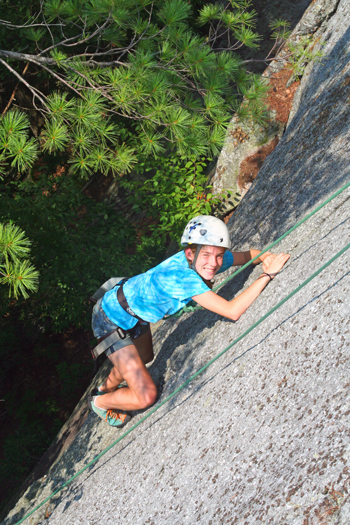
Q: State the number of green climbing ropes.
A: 2